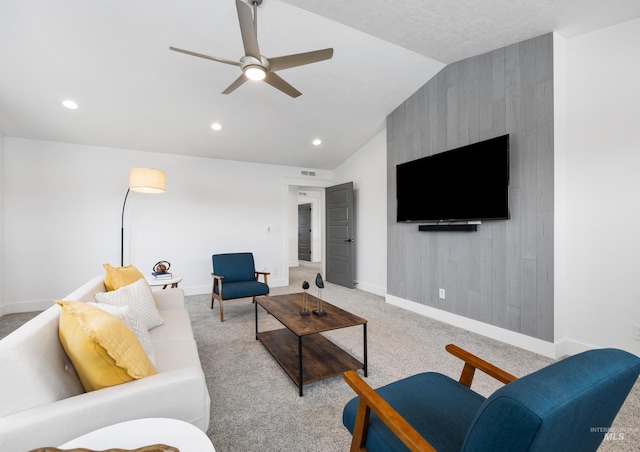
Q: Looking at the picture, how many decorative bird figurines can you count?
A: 2